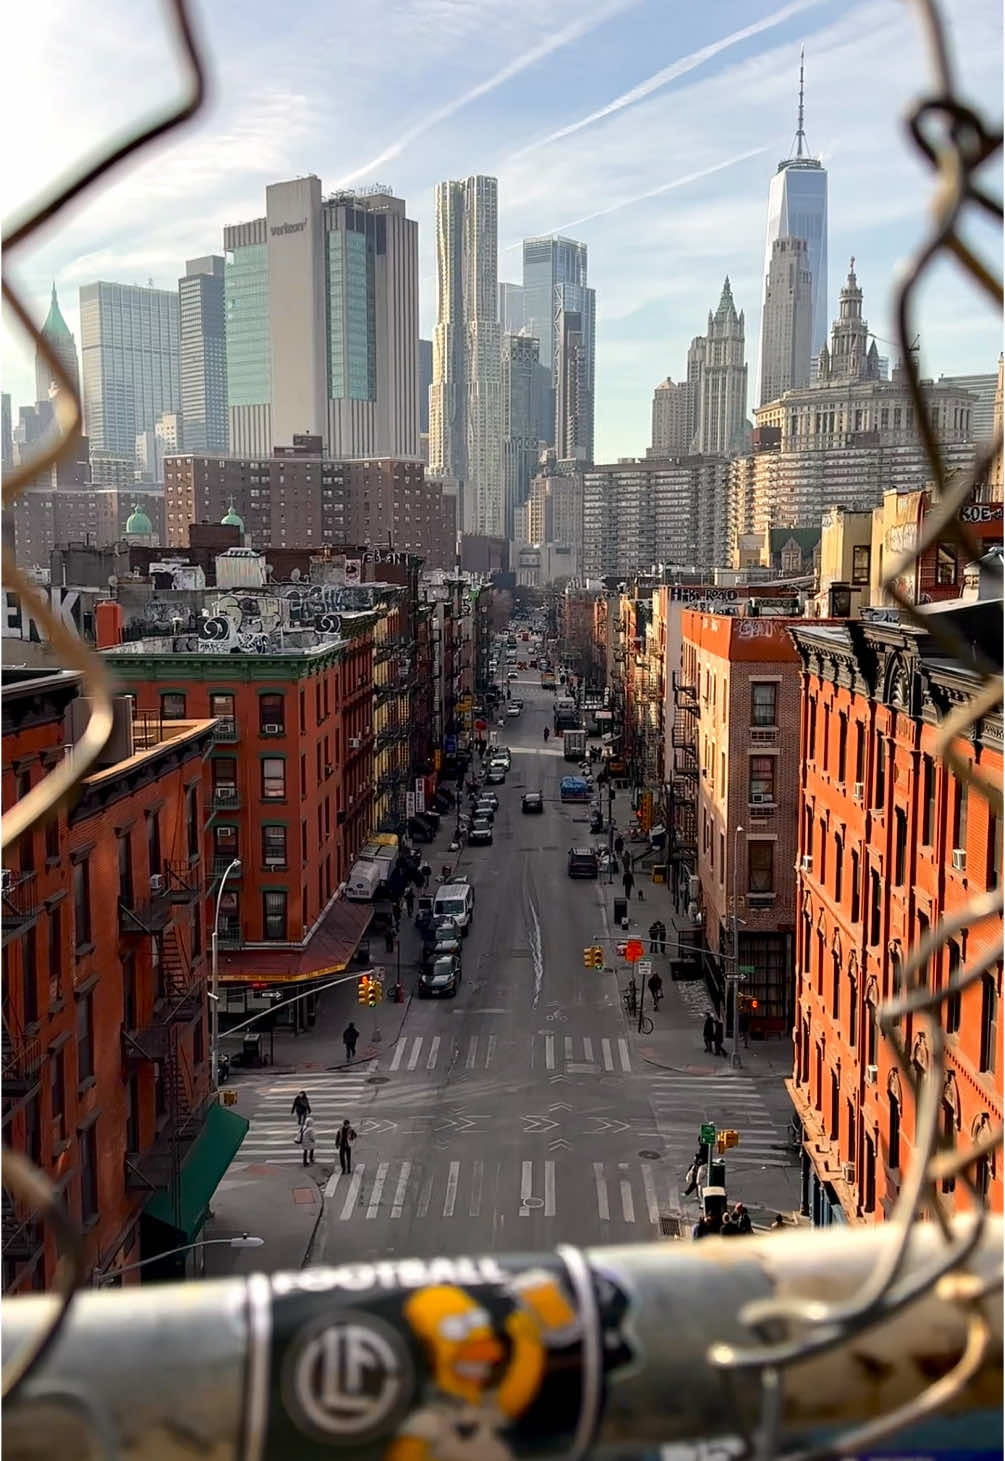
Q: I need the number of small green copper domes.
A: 2